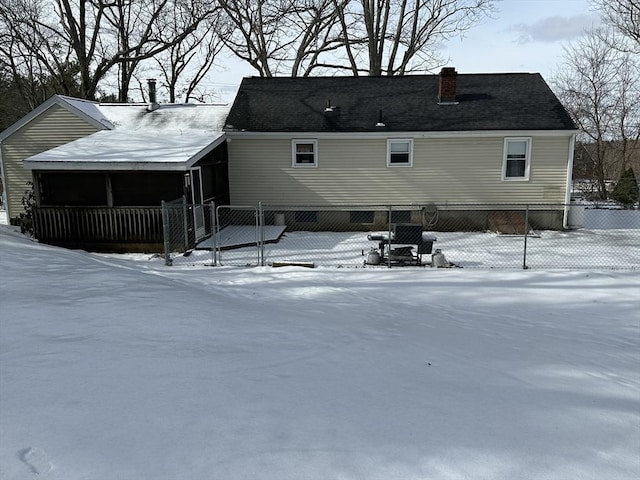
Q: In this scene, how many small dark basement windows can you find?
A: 3